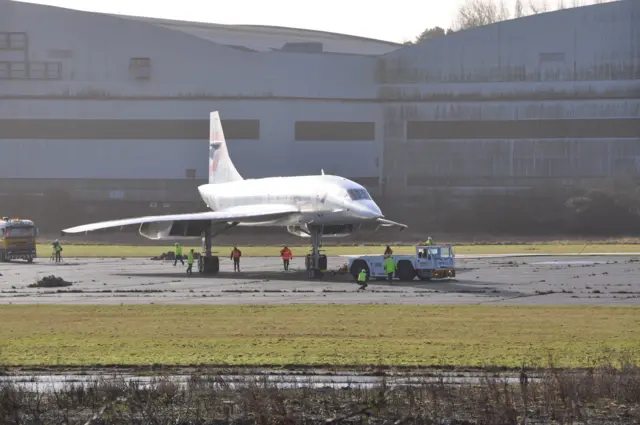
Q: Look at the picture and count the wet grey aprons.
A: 1